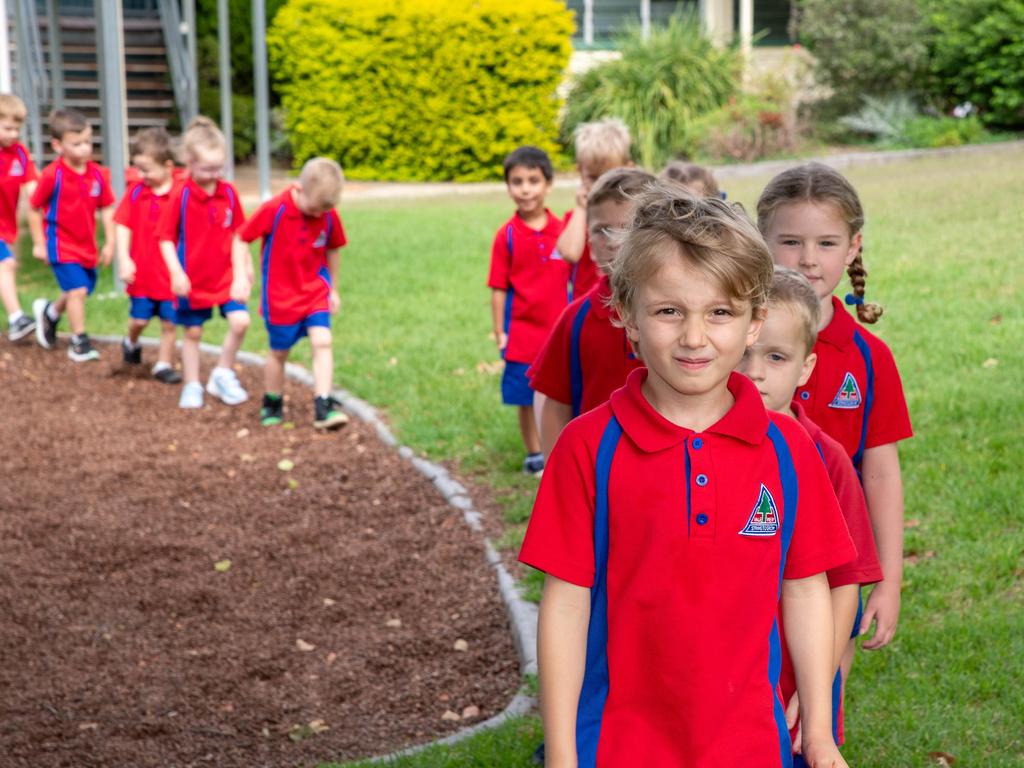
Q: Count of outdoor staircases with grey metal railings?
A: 1